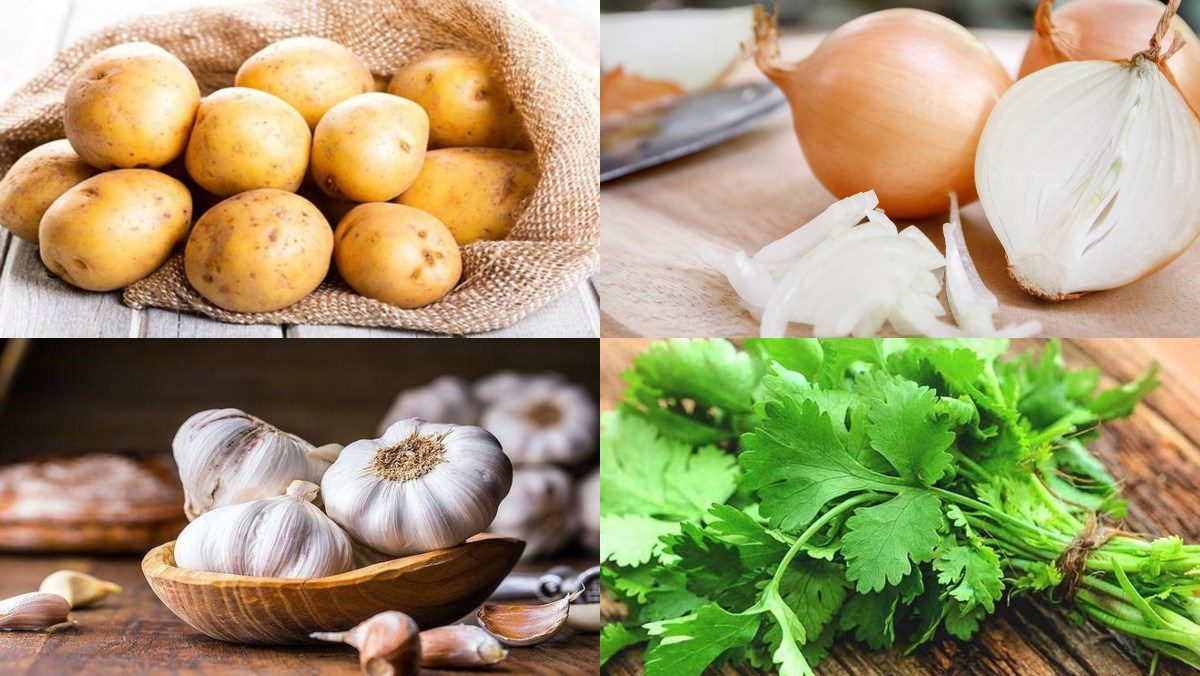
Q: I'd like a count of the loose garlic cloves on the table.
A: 5